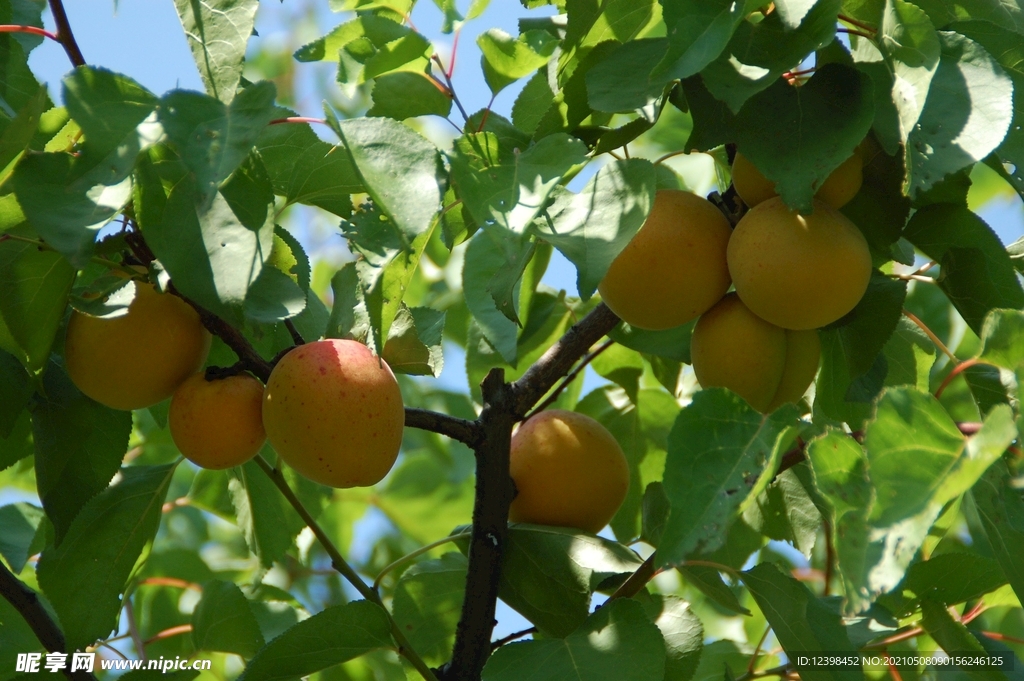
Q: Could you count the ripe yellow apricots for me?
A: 8